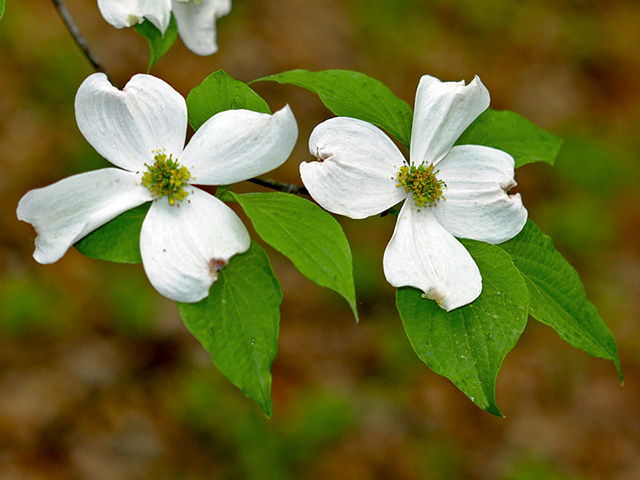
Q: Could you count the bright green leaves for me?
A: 9